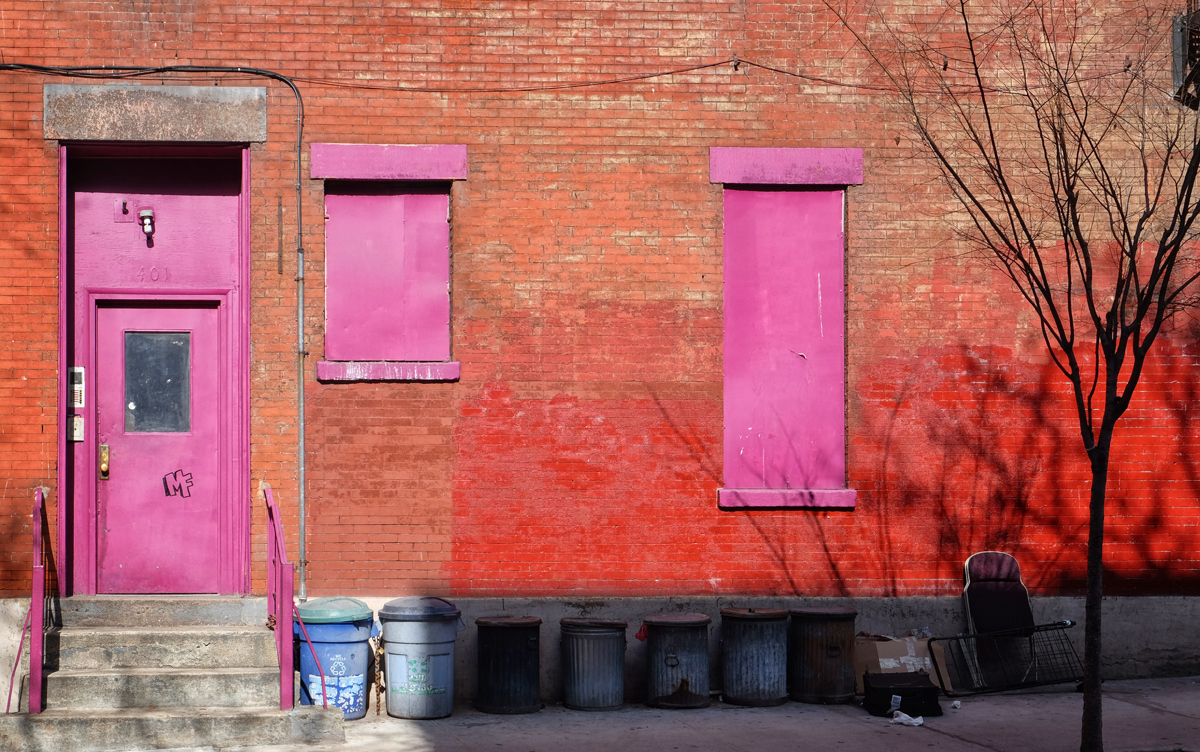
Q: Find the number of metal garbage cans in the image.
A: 5